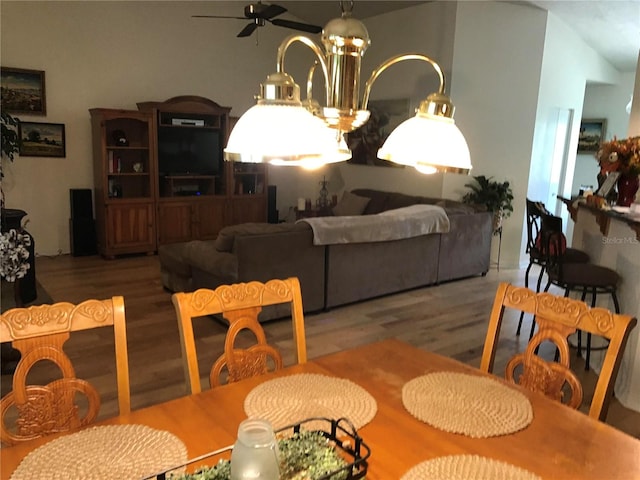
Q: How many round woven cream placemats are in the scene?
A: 4